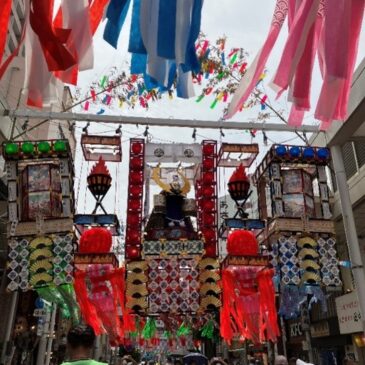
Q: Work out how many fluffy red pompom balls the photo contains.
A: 2